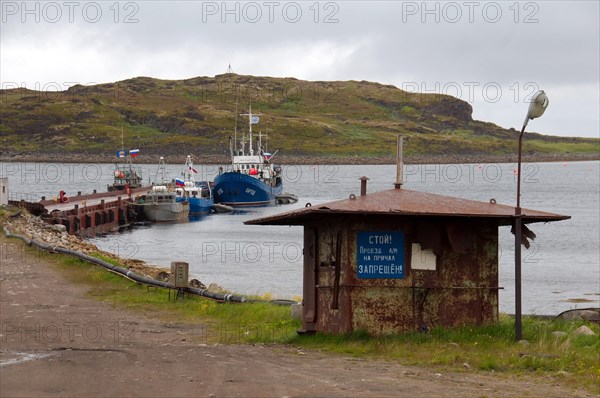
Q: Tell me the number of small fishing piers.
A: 1